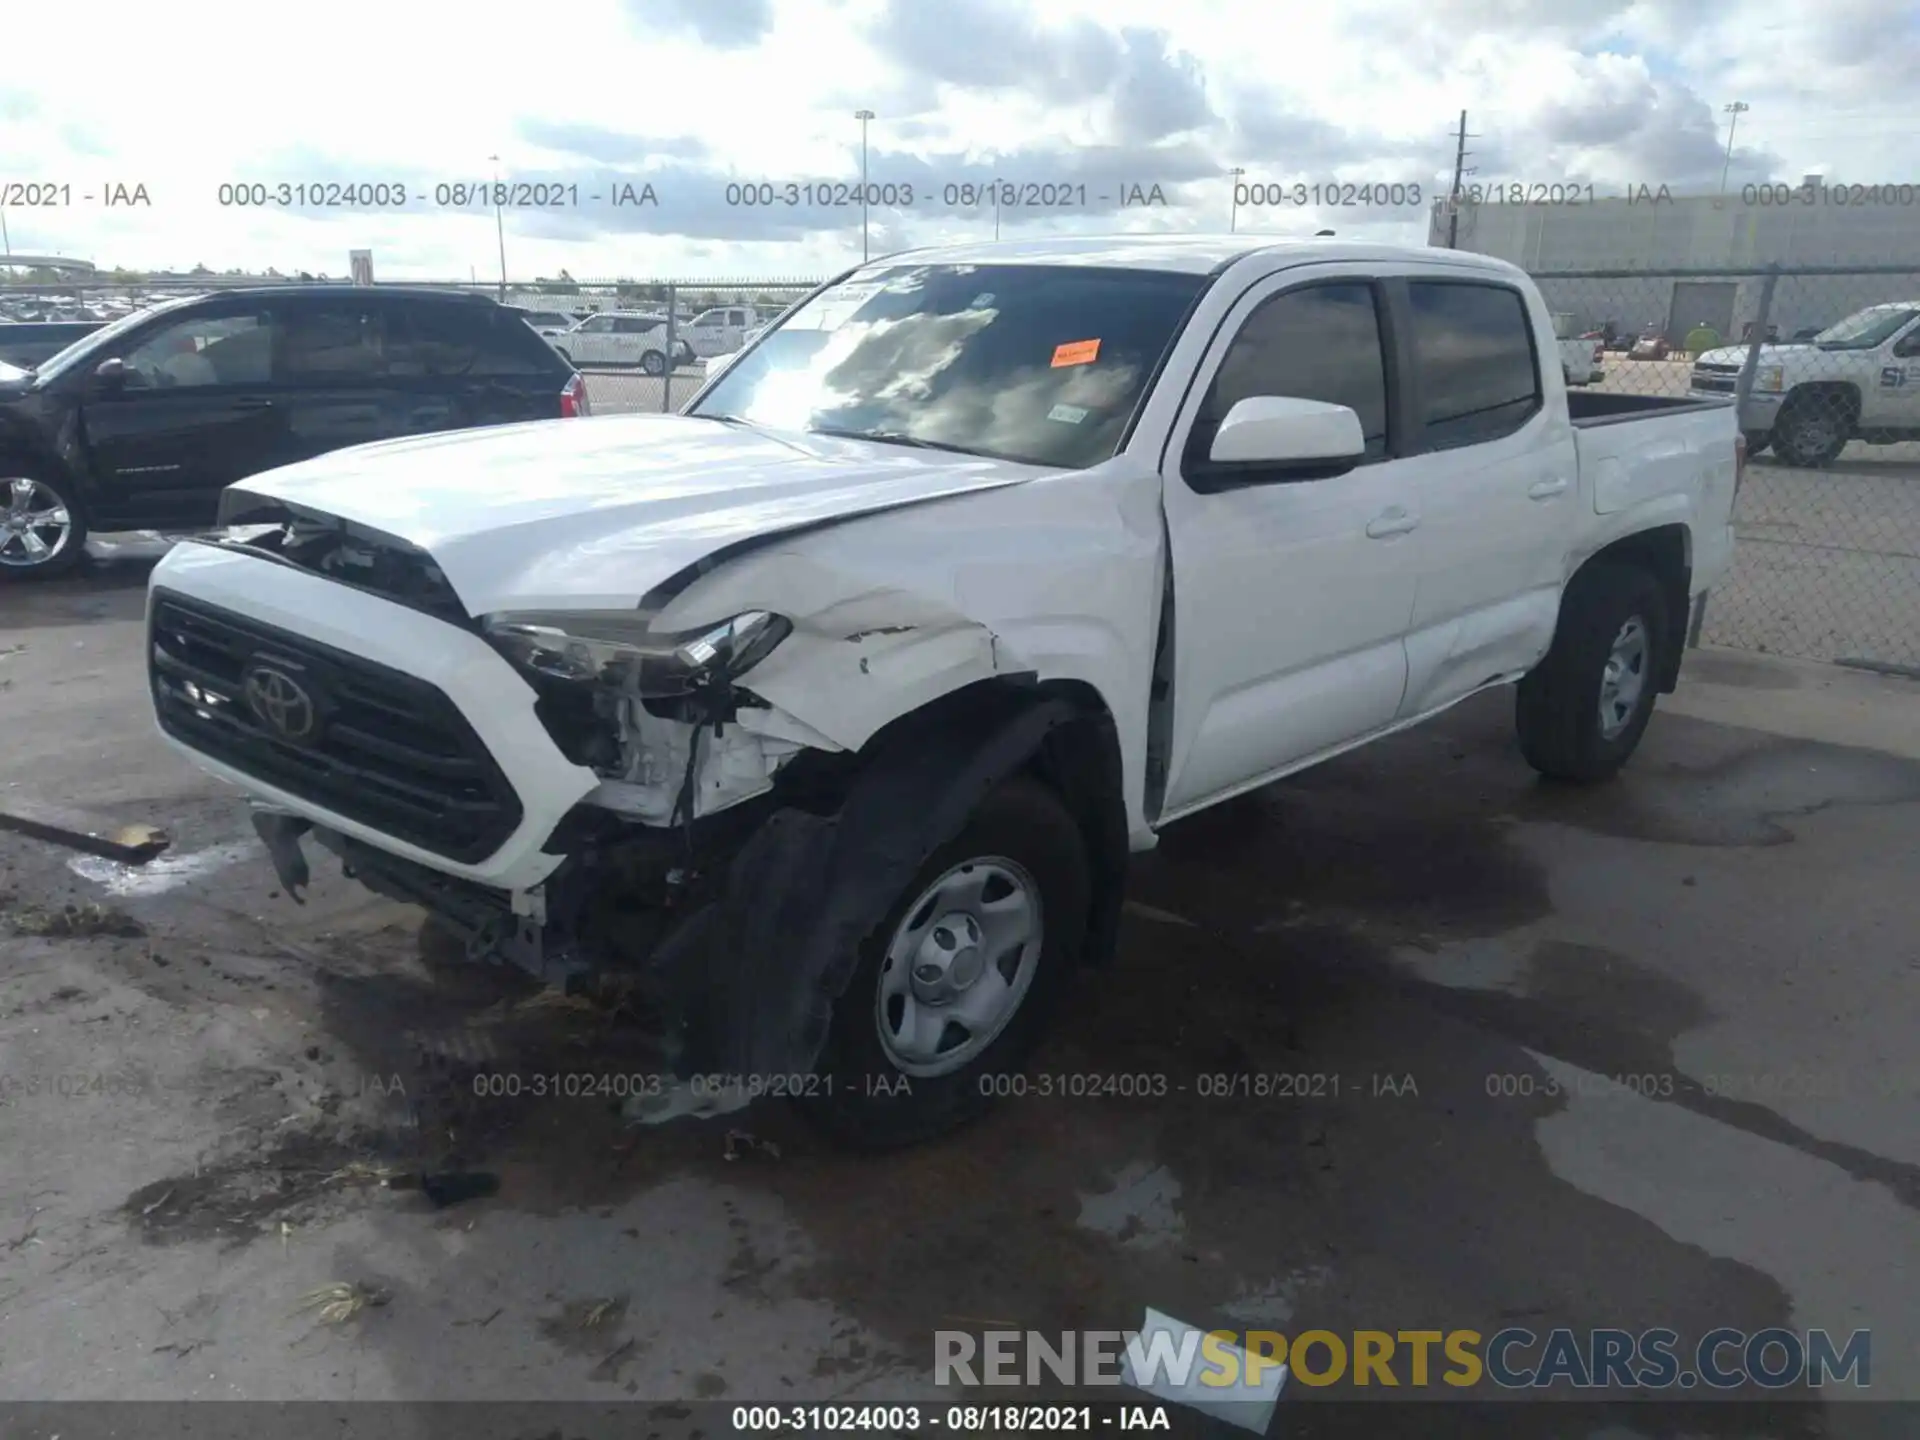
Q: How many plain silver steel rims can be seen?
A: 2